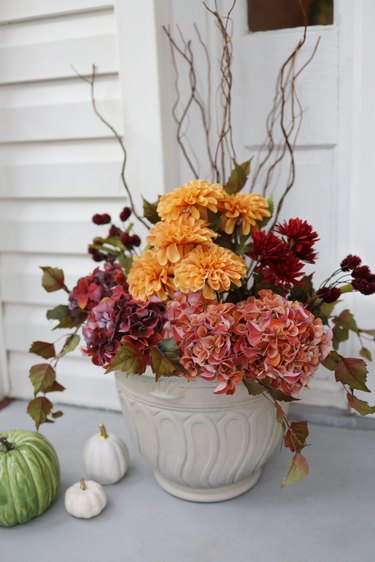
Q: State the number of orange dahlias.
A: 5